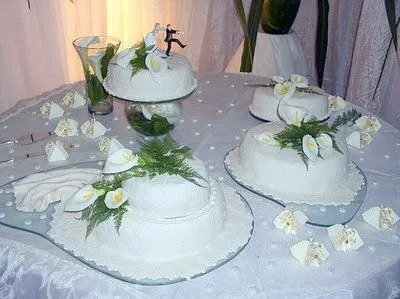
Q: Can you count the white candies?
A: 13